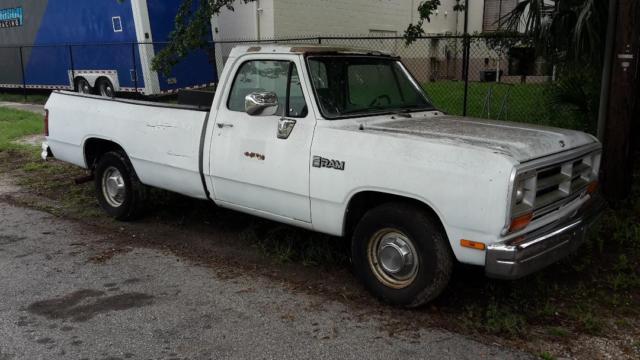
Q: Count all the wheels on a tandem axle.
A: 2